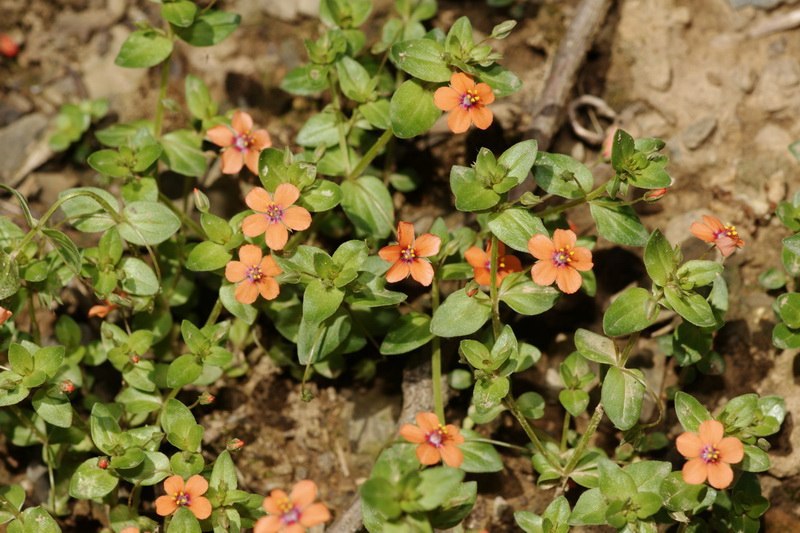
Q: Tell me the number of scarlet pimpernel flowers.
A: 12